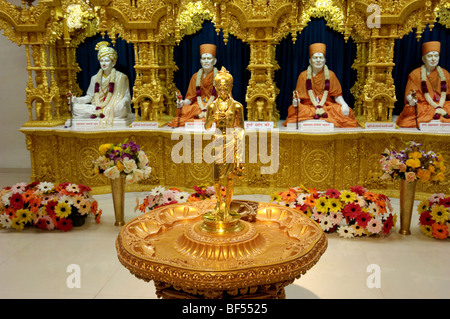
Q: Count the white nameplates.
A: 7